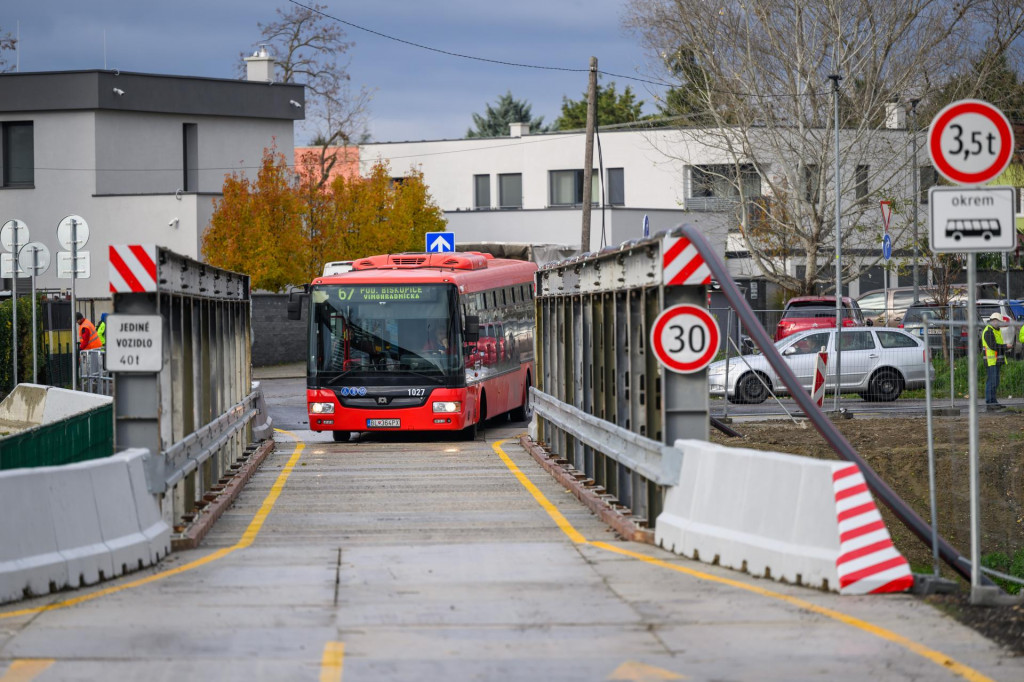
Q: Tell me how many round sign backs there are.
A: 3